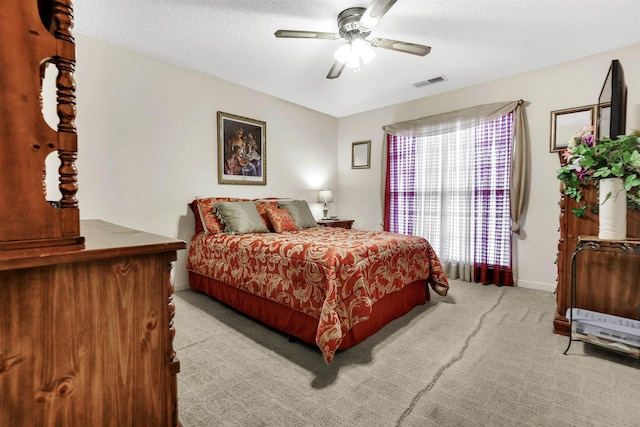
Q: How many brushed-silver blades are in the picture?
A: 4